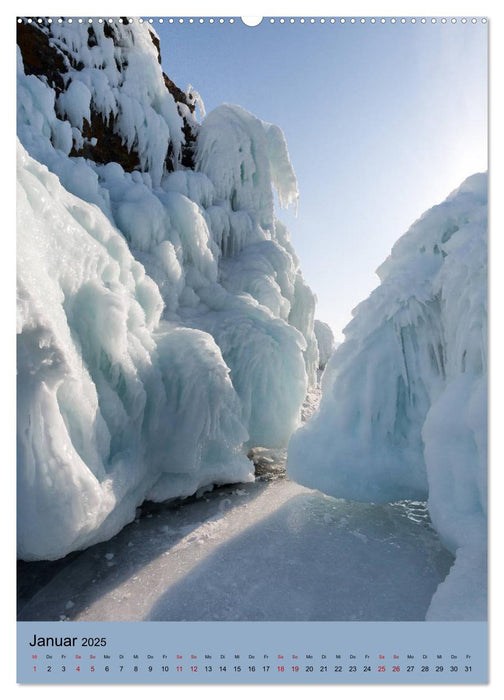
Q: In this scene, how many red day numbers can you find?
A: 9